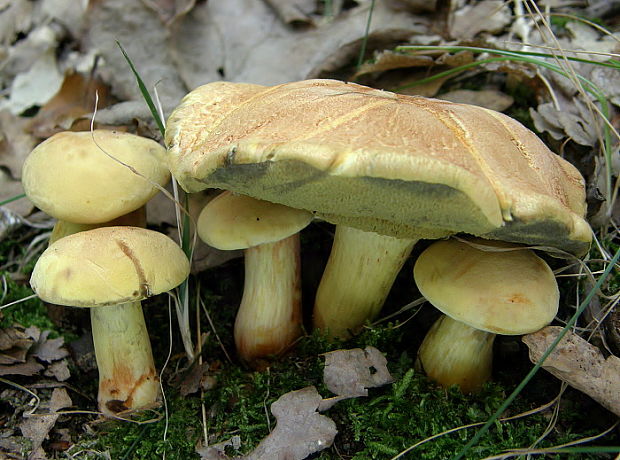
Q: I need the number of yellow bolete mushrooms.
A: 5